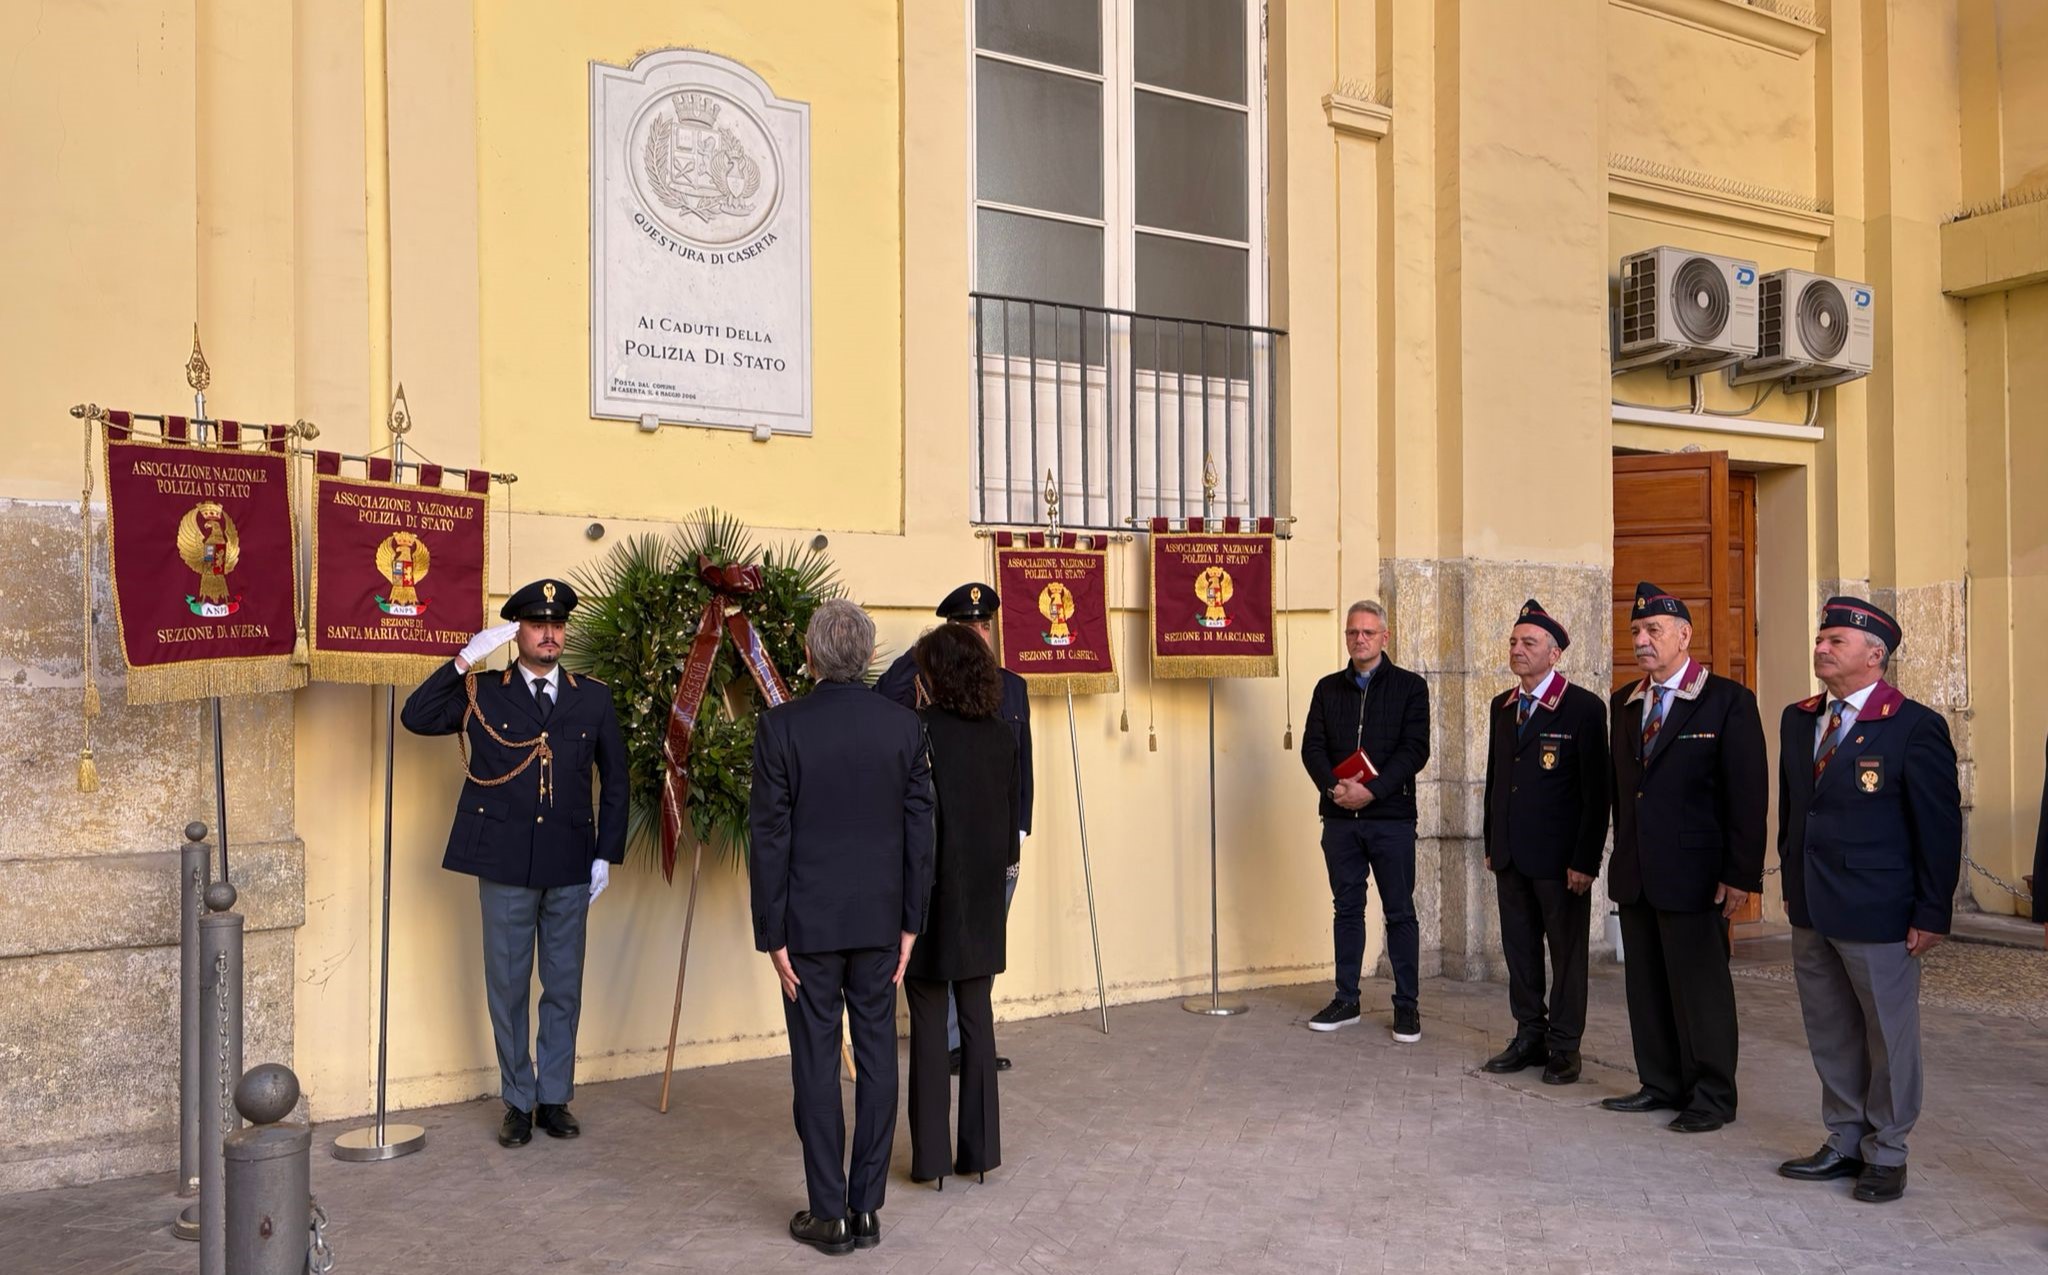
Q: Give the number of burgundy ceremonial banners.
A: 4